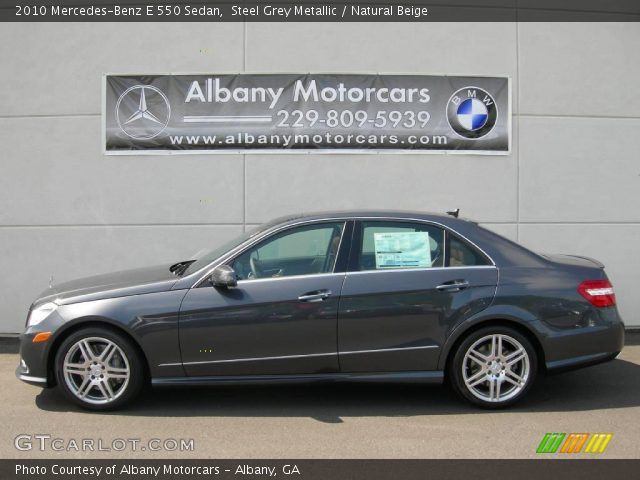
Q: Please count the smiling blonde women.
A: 0